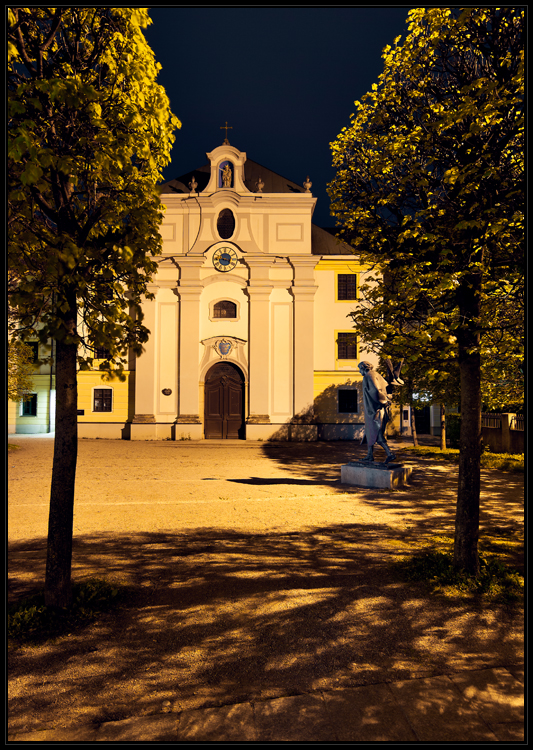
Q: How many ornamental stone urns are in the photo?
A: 3